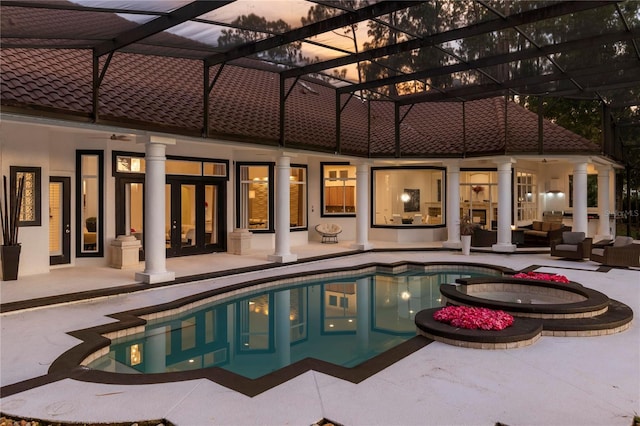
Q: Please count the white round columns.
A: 7